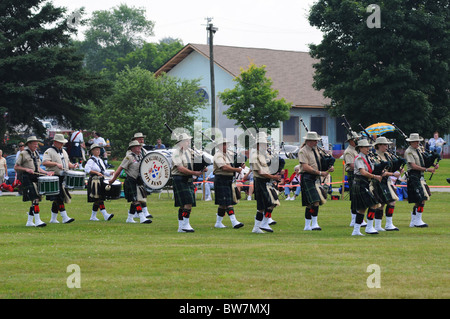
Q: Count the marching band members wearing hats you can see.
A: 13